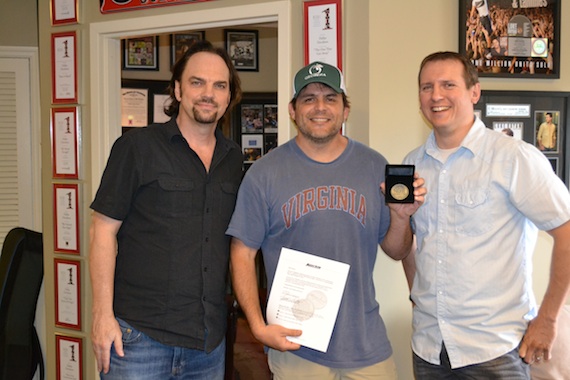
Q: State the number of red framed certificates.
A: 7